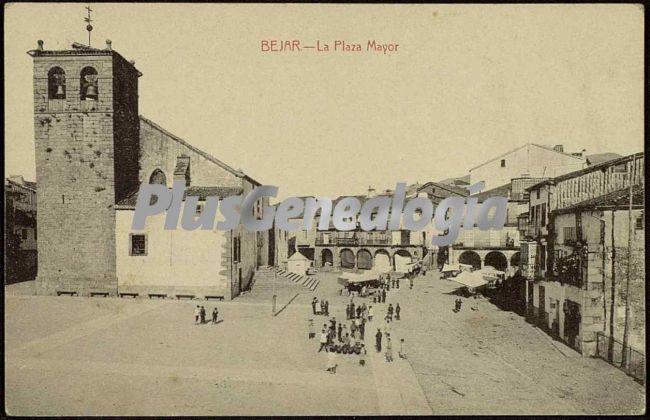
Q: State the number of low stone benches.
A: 6